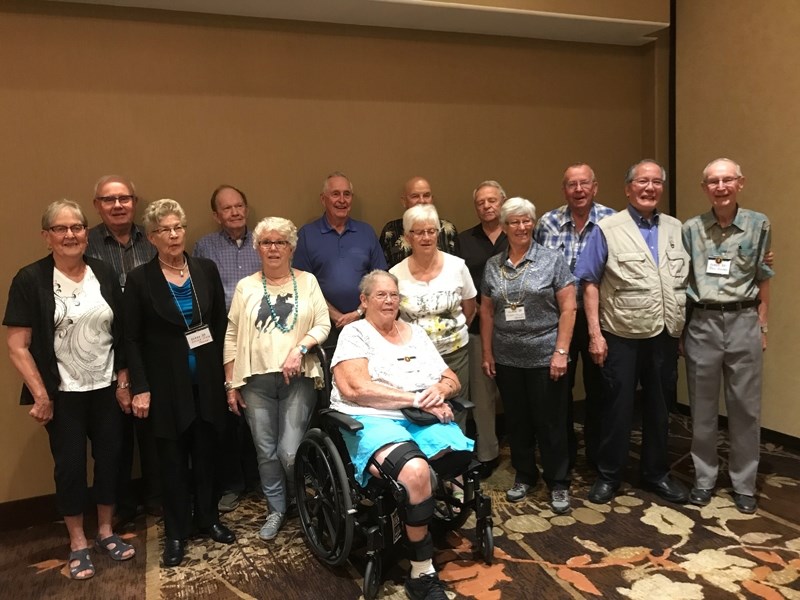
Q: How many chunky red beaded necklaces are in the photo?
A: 0